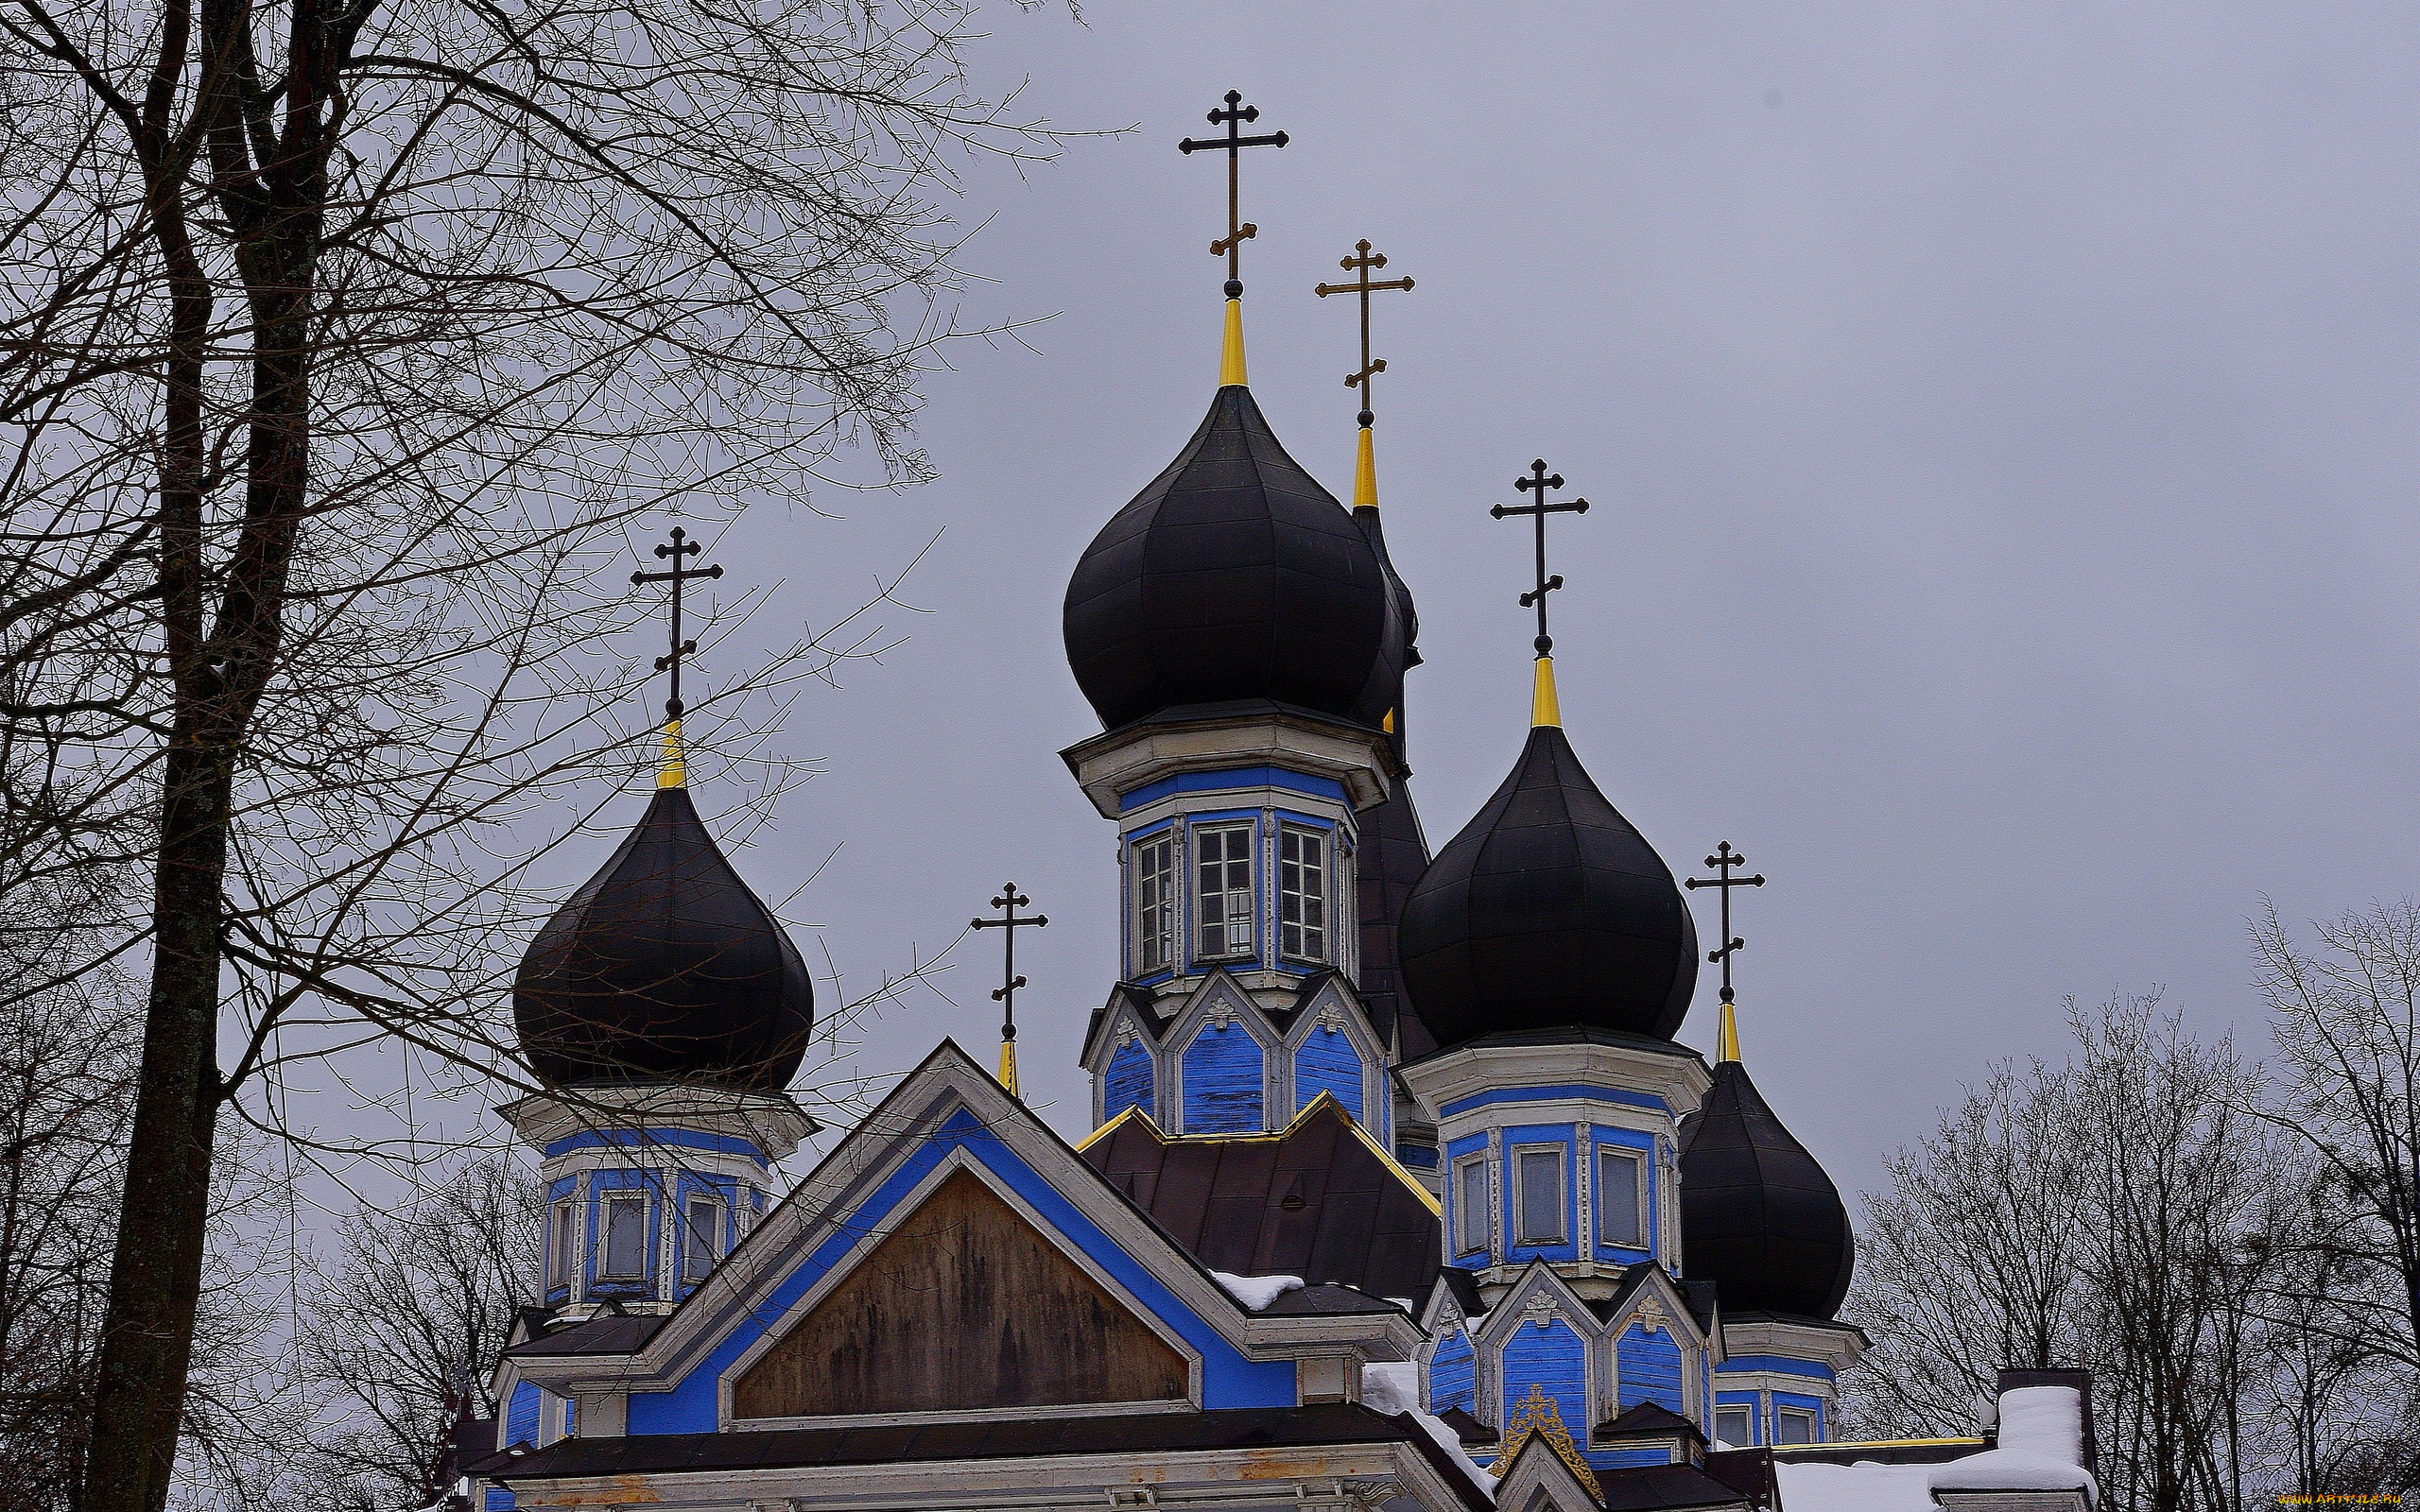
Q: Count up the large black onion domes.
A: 4